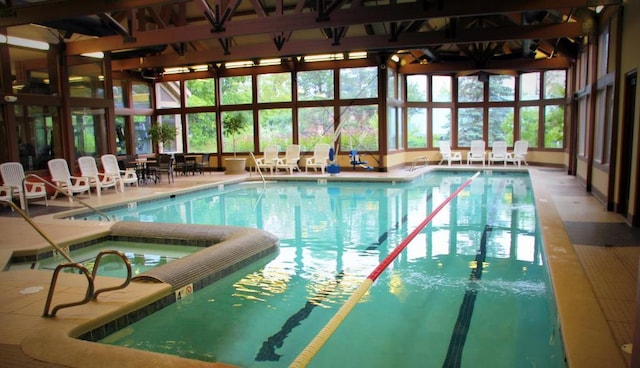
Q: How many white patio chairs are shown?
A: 12